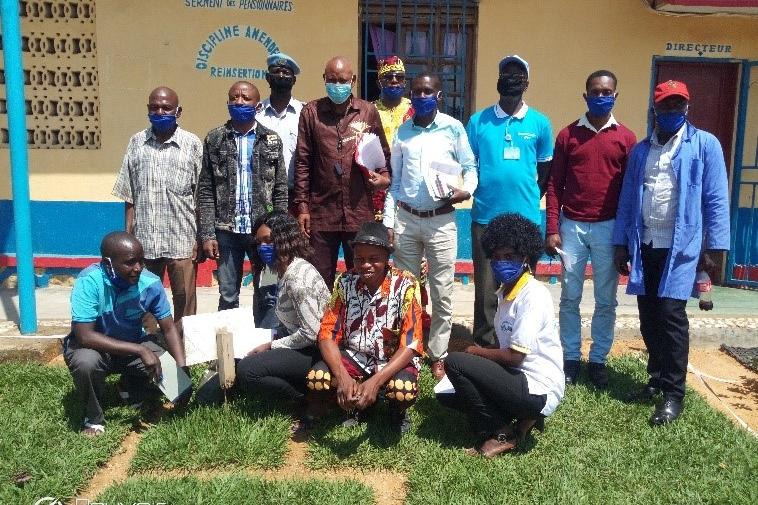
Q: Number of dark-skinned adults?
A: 13